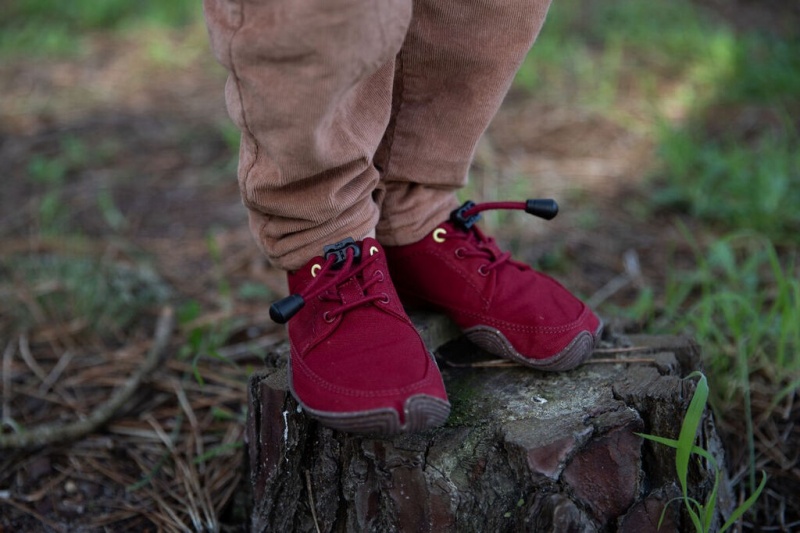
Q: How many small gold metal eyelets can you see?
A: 3